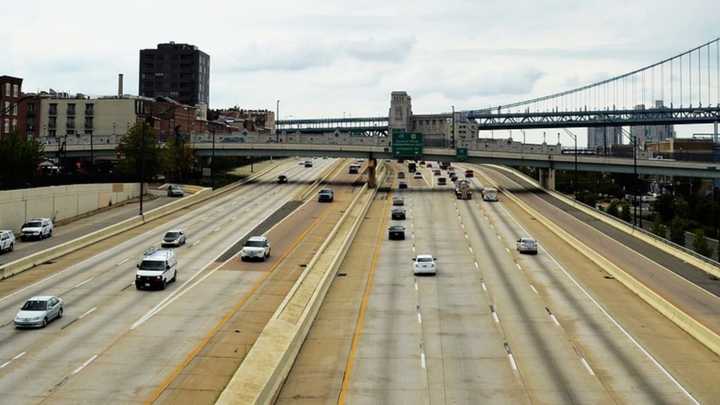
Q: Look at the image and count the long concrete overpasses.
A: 1